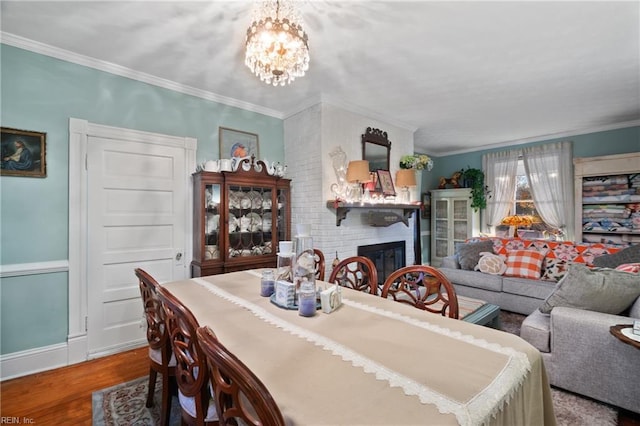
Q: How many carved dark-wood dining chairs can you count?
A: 6